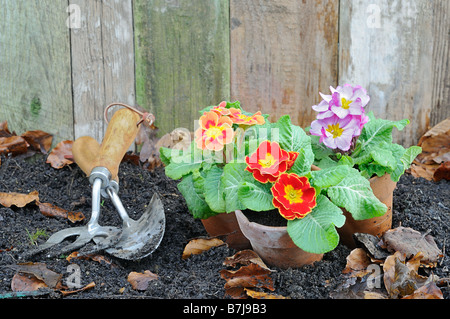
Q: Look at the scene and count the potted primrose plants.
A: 3